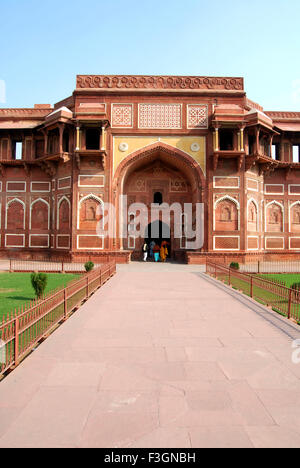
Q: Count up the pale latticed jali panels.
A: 3